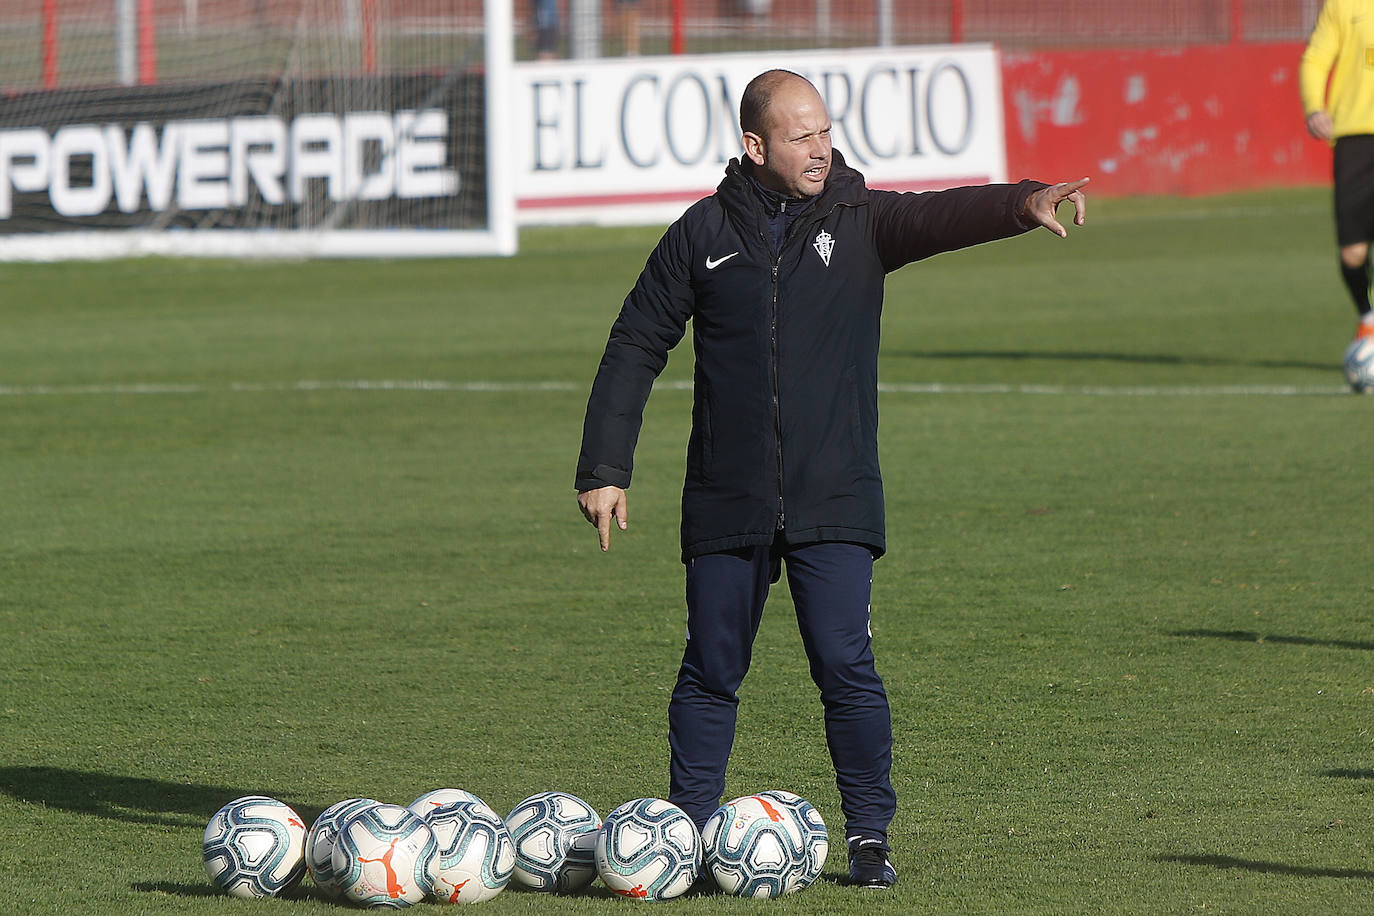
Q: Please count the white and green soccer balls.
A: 10